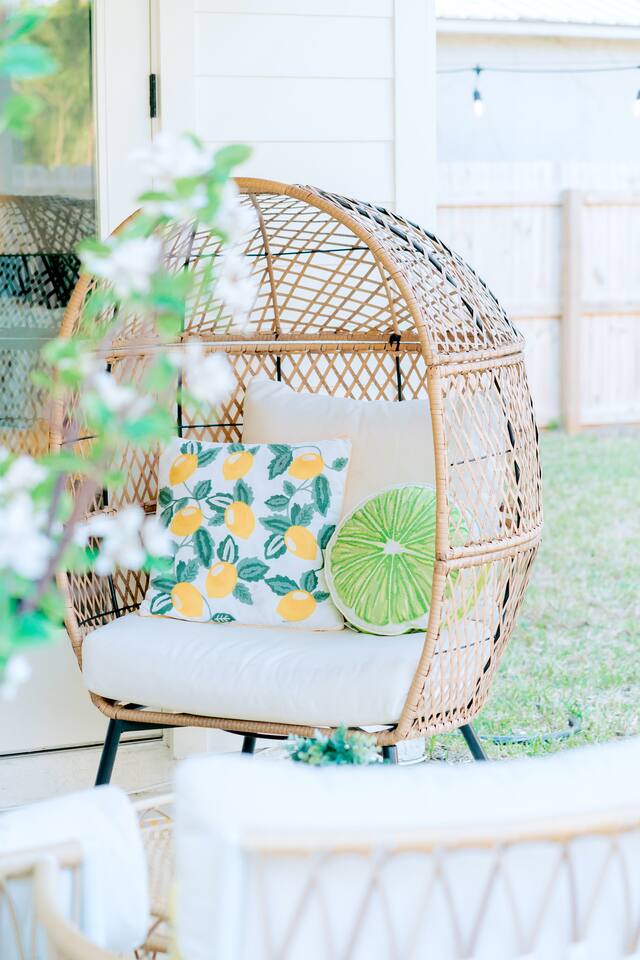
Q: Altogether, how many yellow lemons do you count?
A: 9